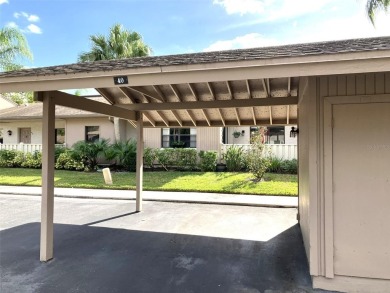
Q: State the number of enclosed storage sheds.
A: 1